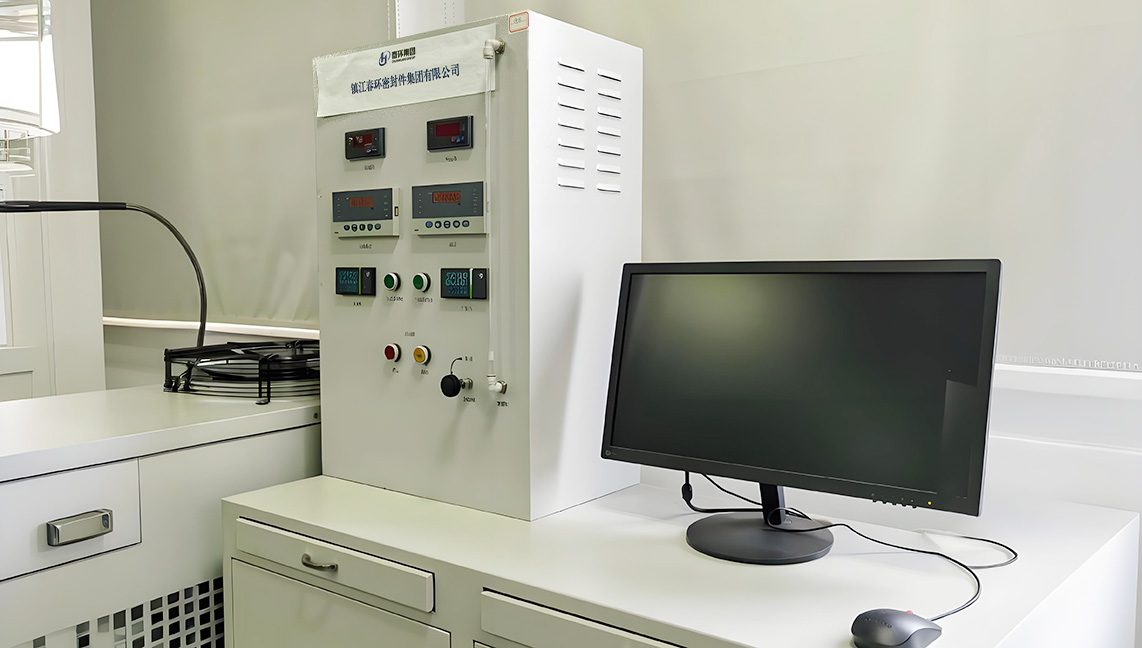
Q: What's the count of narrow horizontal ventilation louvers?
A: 14